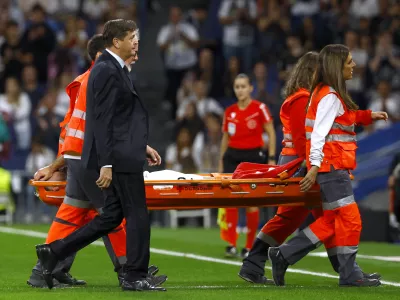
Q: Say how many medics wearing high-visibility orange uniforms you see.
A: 4